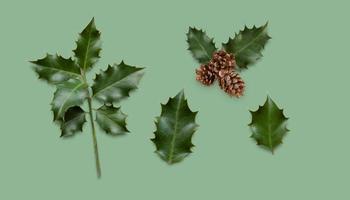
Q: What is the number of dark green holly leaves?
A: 10